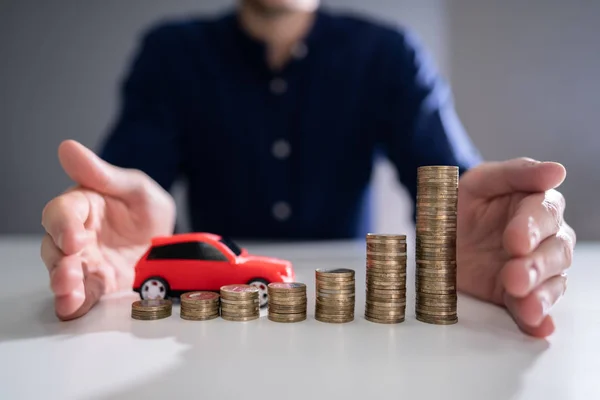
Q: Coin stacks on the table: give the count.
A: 7